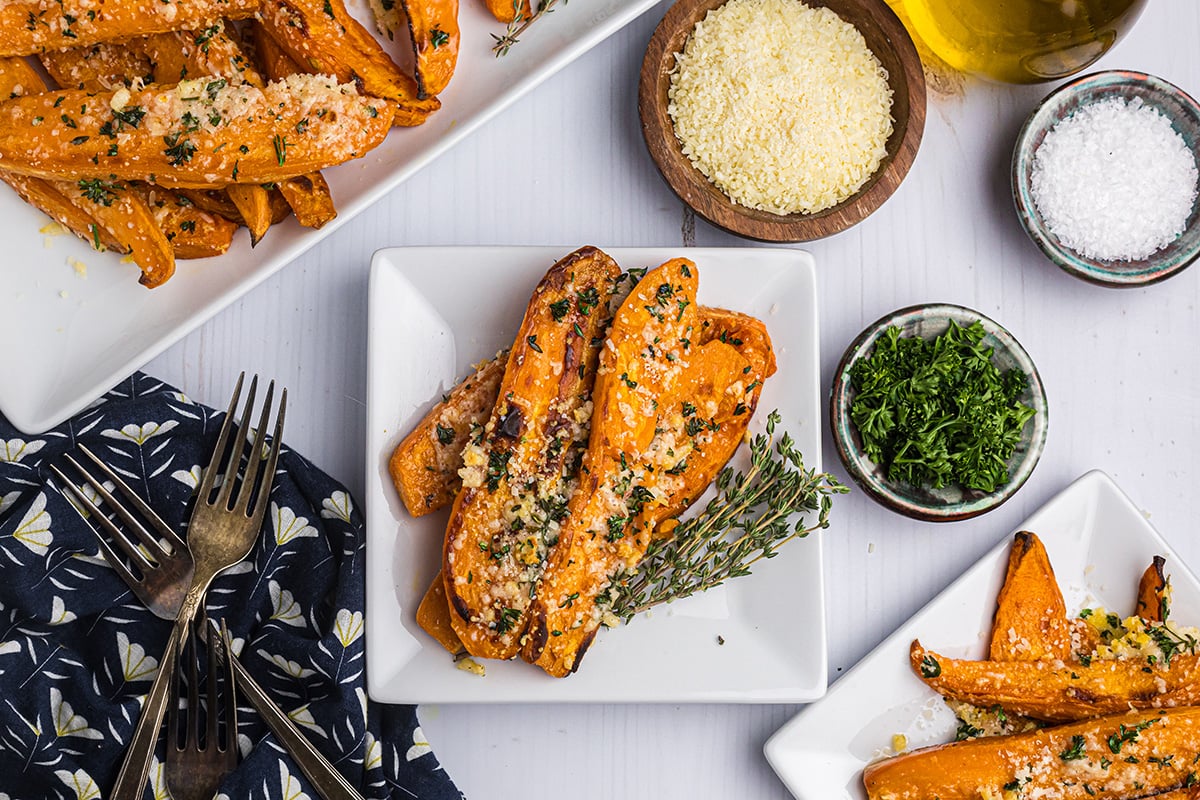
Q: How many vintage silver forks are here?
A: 3